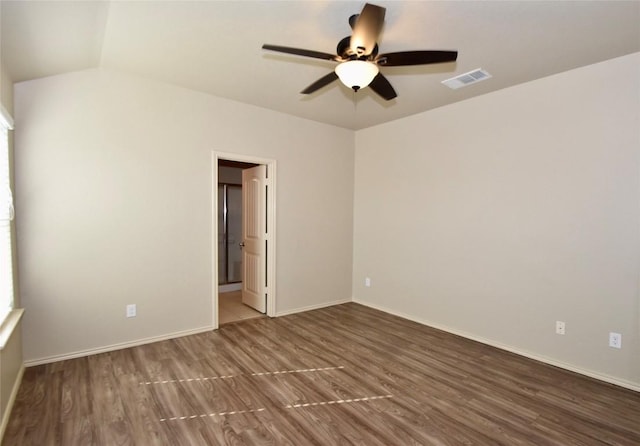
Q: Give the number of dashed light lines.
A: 4